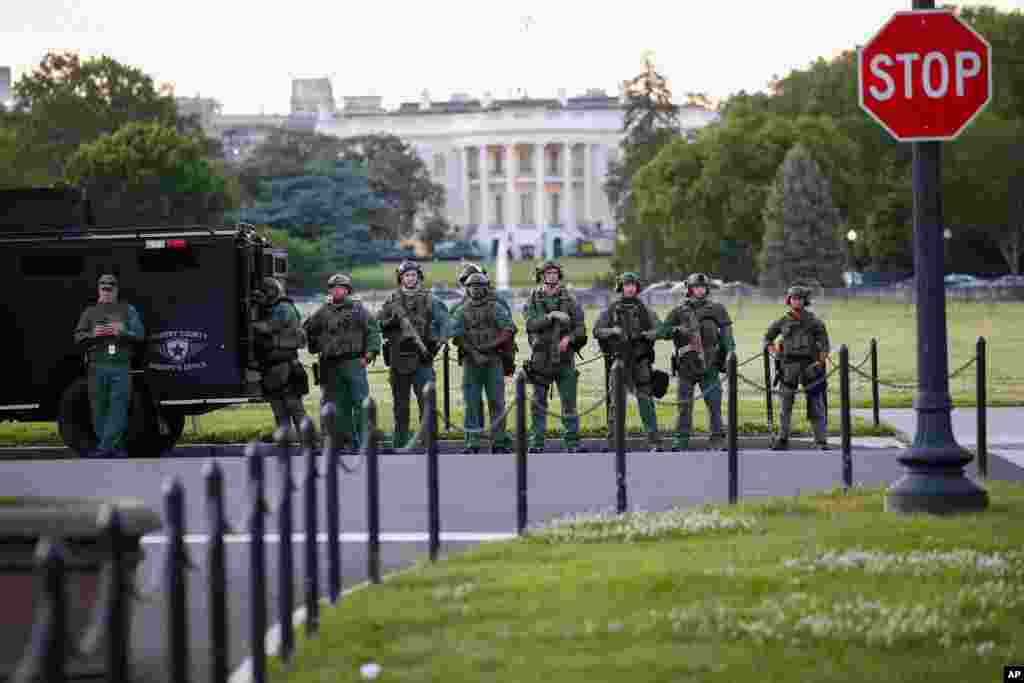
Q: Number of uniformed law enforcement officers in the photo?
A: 10